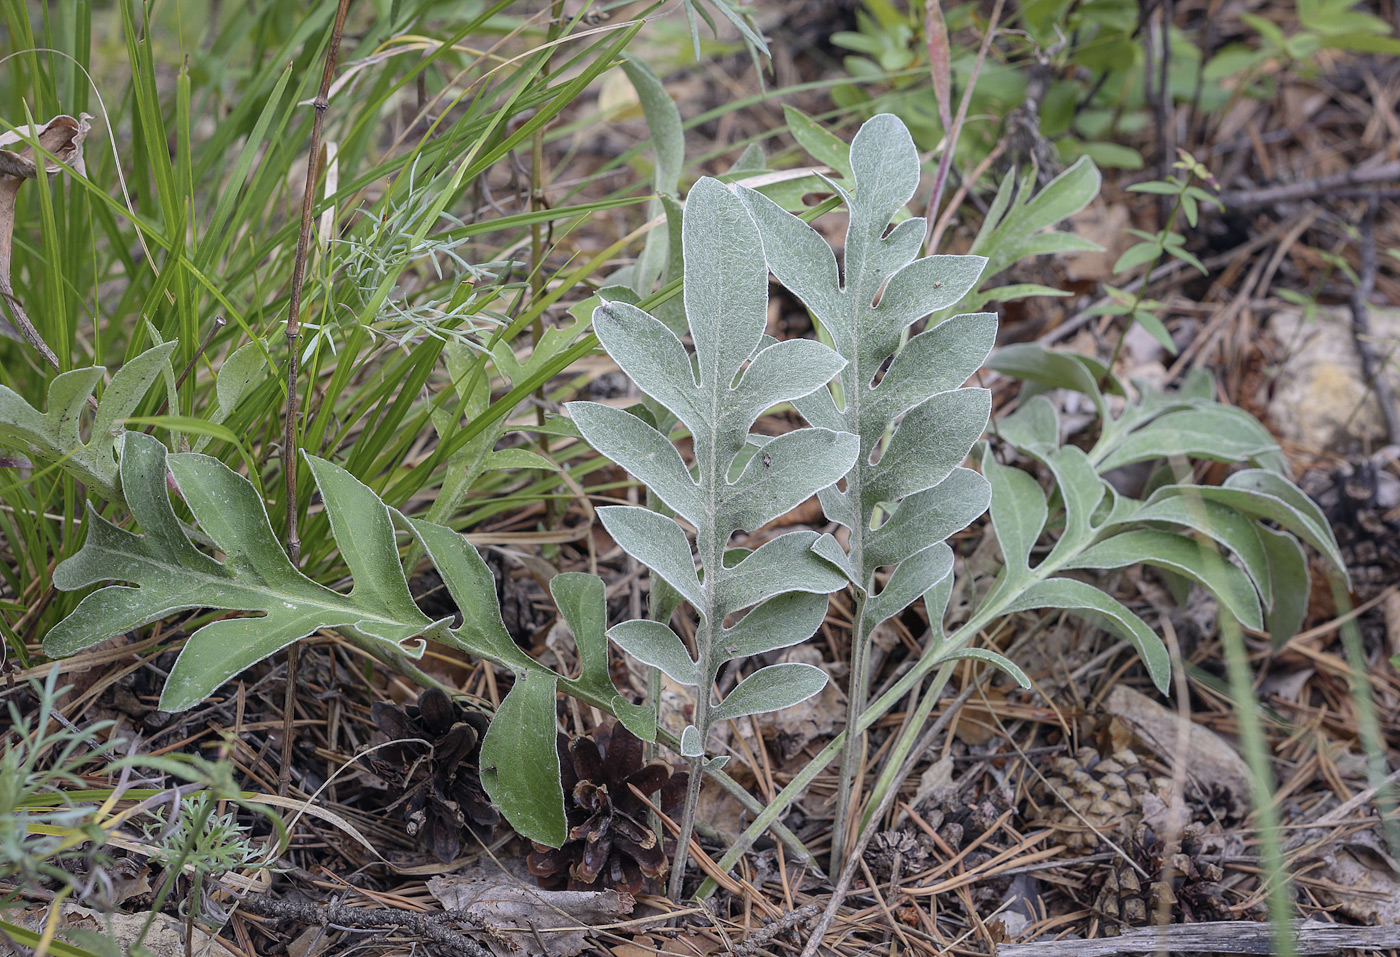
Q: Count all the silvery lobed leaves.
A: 2